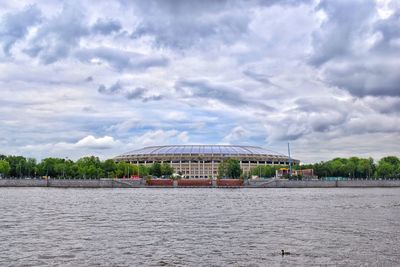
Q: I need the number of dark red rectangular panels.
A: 3